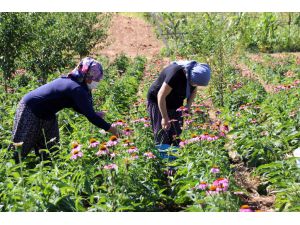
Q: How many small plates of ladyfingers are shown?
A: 0